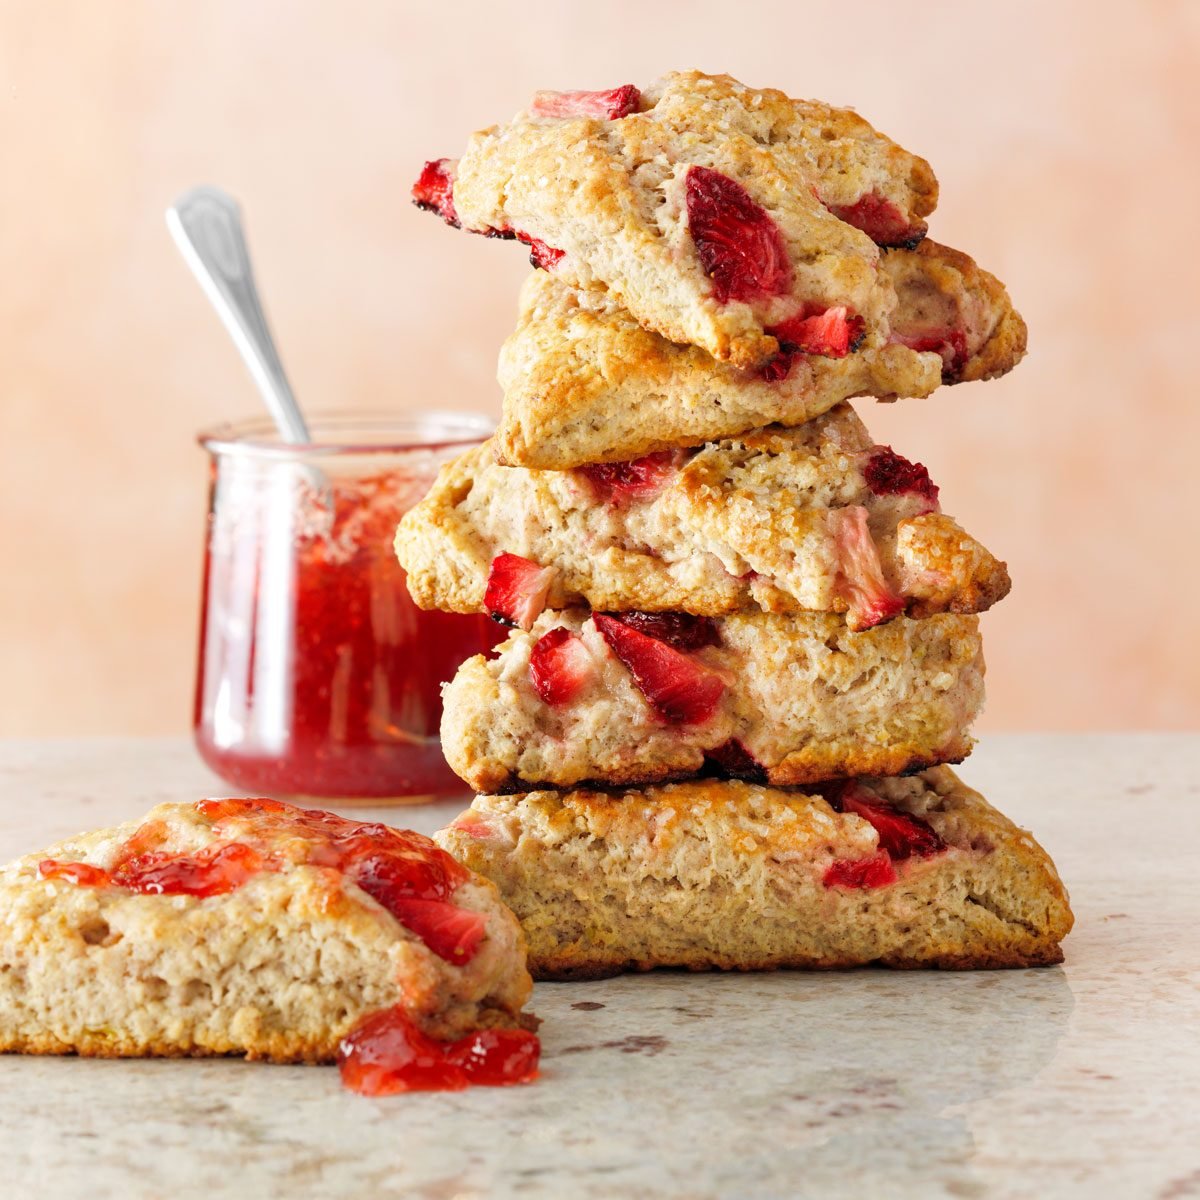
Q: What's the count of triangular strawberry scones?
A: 6